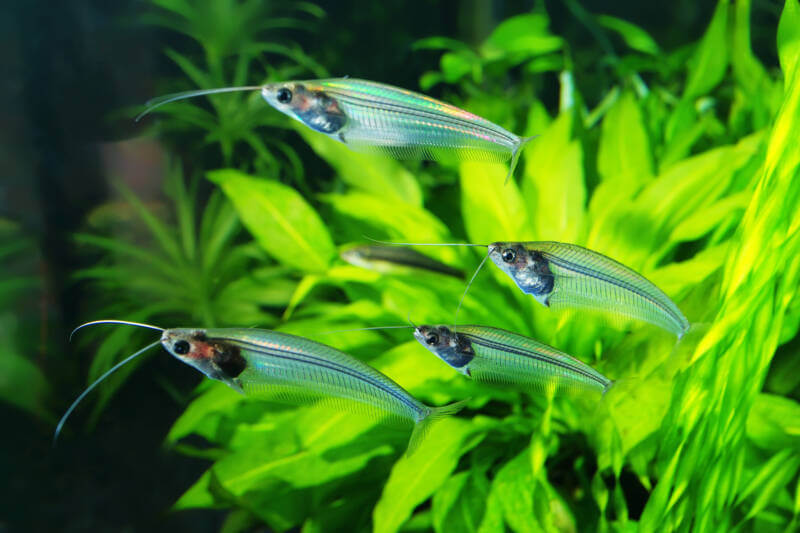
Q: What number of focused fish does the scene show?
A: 4